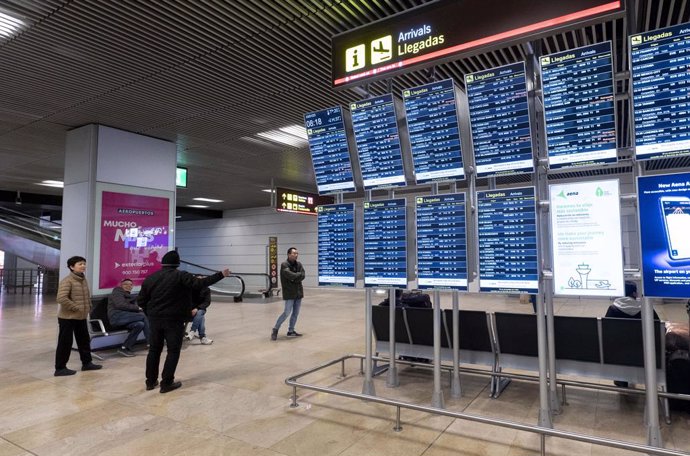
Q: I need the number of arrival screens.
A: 10